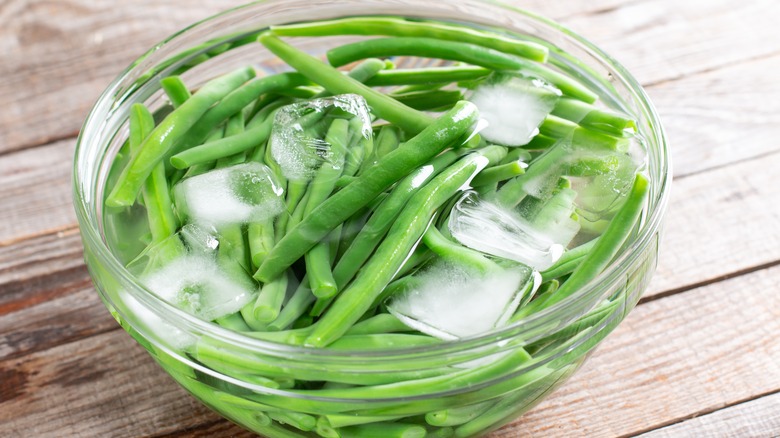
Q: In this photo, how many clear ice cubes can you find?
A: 7